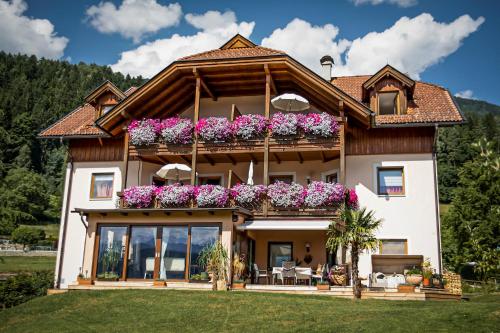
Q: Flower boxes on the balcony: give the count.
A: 12